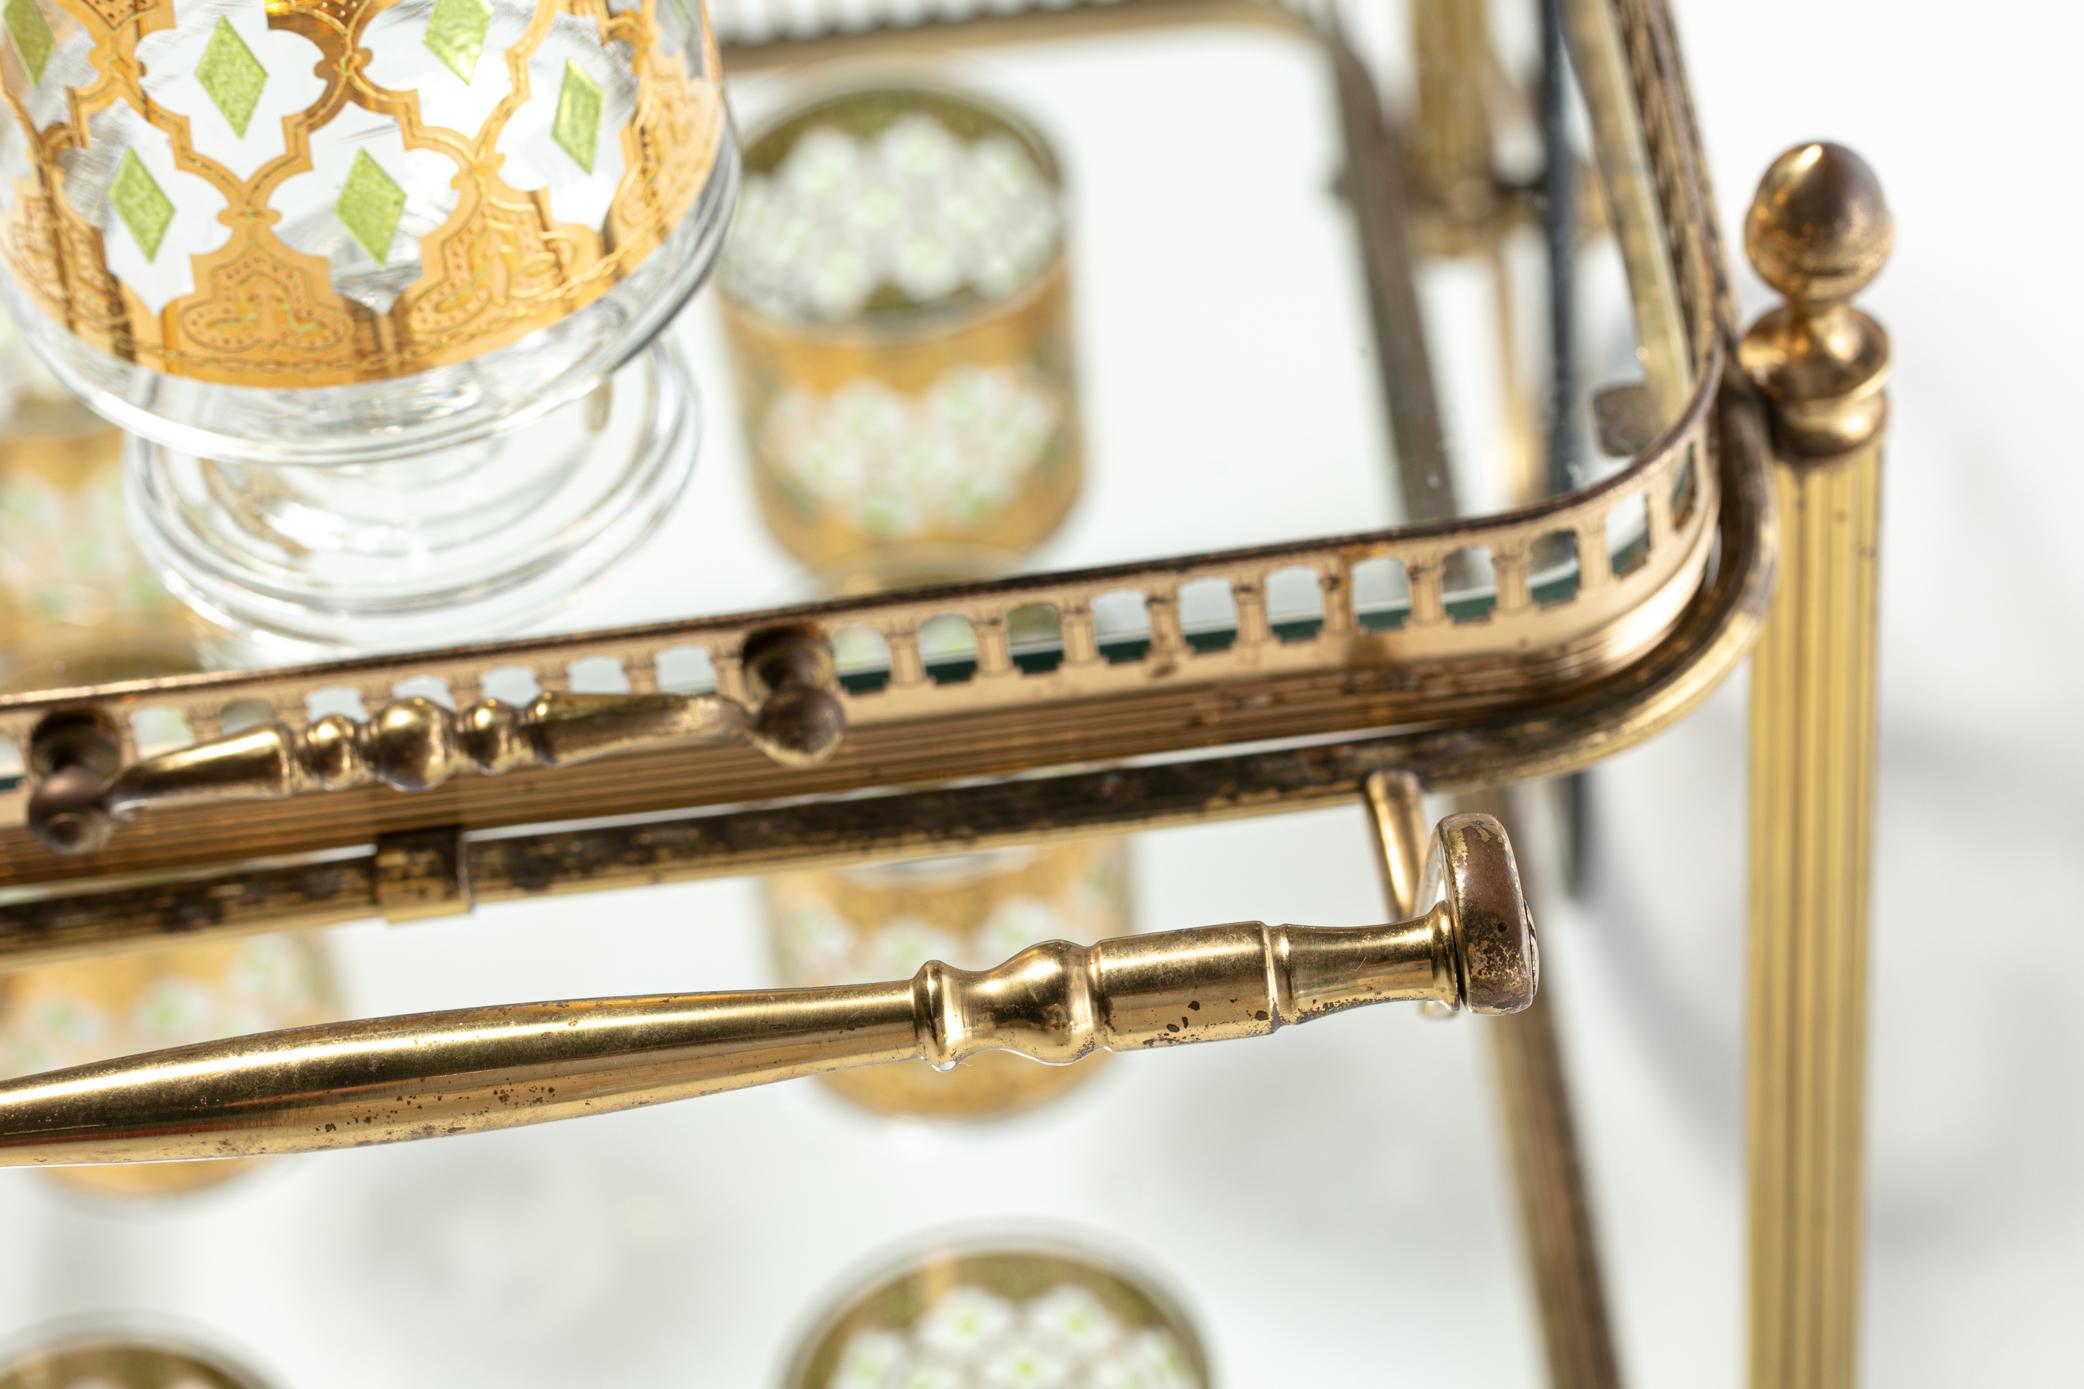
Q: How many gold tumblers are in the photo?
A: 6